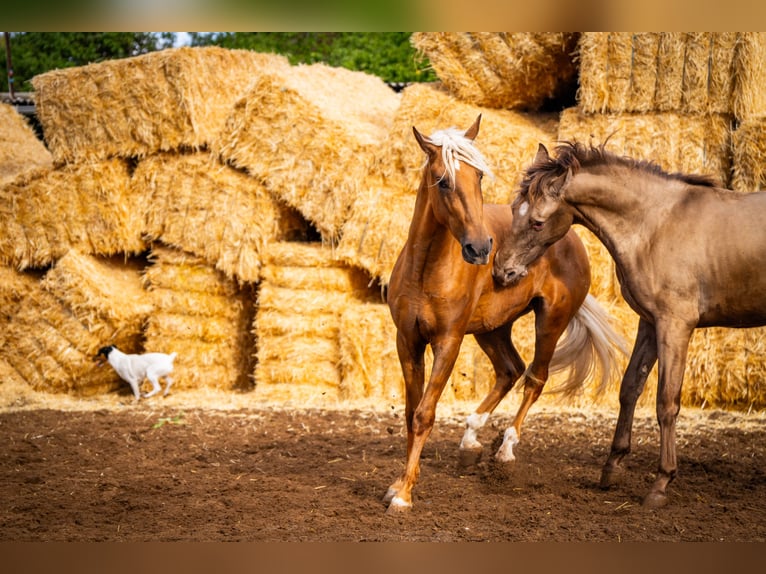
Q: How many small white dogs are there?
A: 1